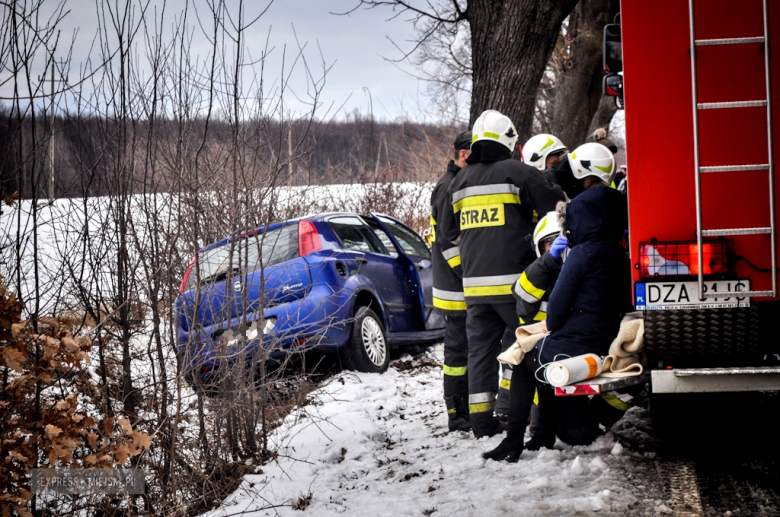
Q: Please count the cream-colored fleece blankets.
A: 2